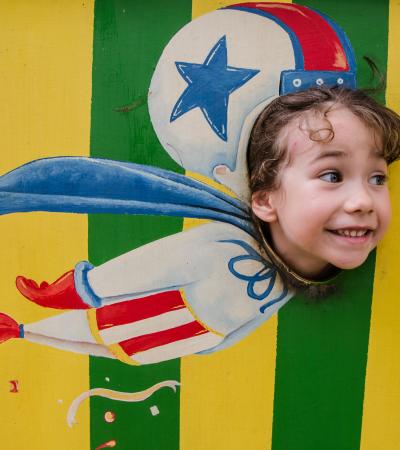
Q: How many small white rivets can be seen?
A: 3